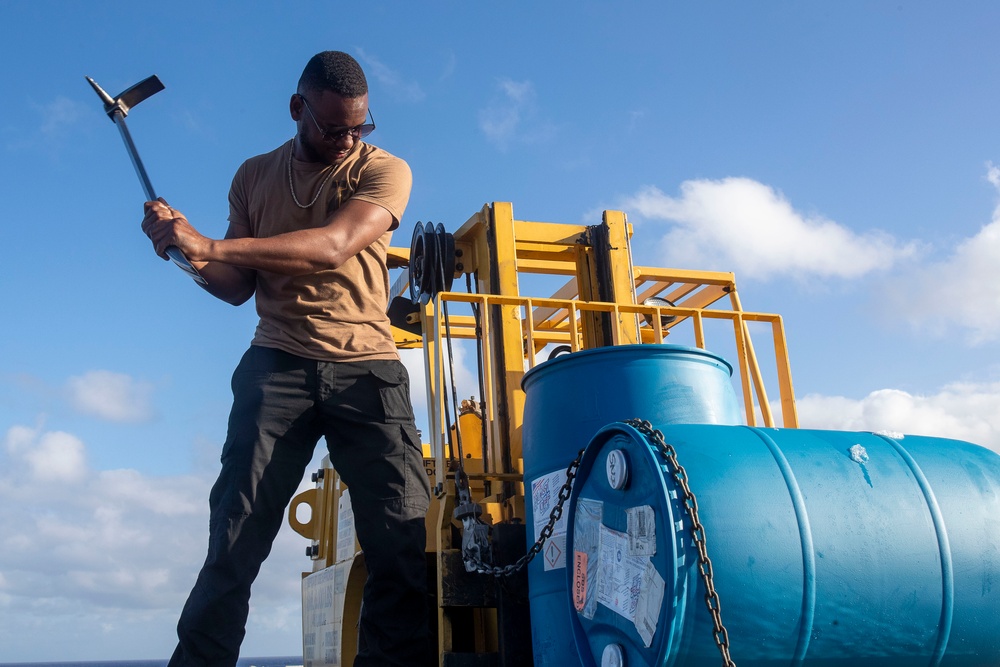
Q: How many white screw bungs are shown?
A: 2